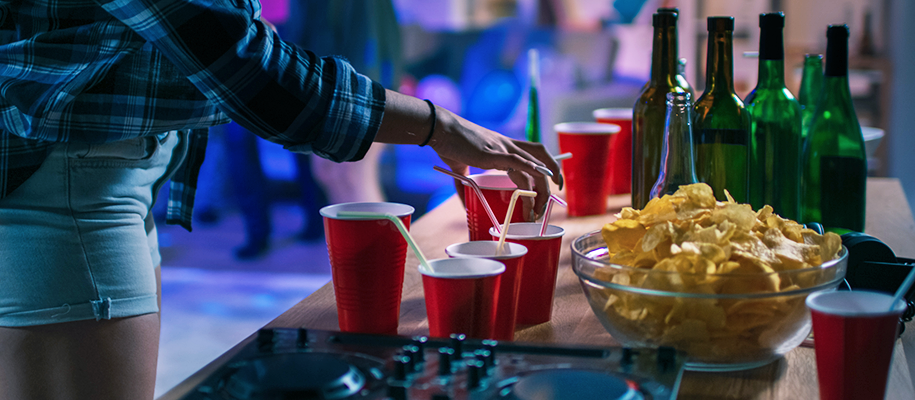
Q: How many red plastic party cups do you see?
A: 8